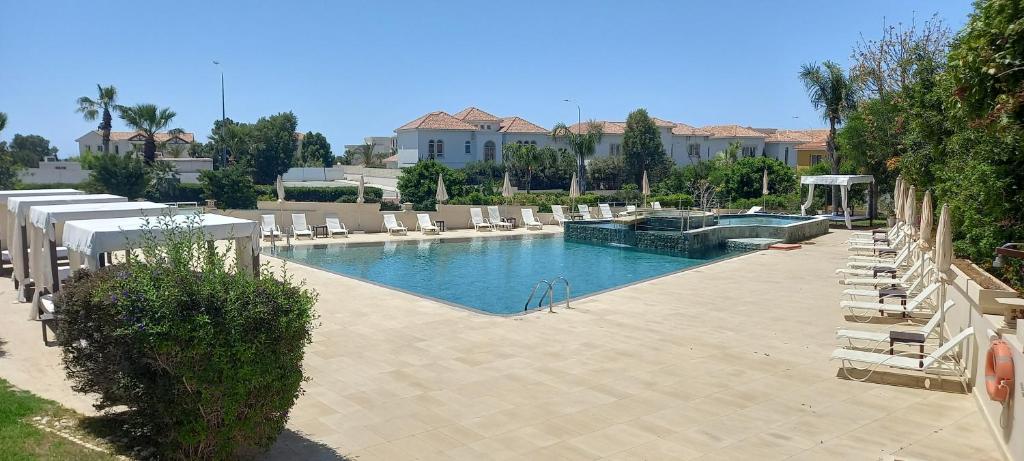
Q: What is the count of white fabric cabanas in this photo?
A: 5